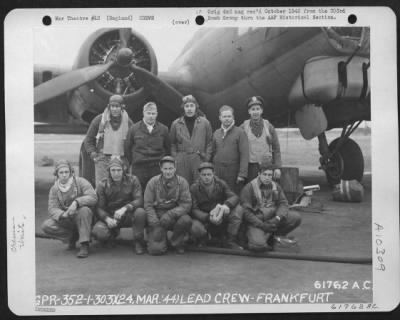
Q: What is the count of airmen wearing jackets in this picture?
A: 10